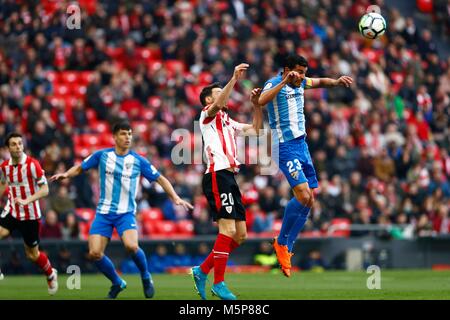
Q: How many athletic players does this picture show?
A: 4